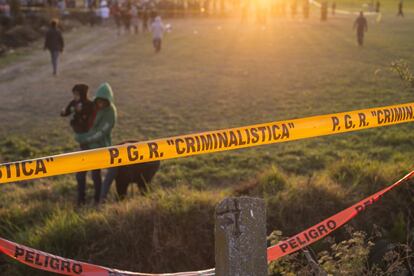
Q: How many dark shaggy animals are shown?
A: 1